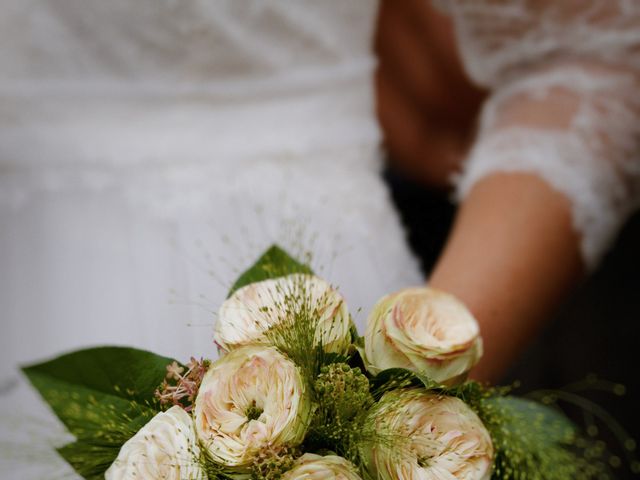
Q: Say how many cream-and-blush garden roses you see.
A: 6